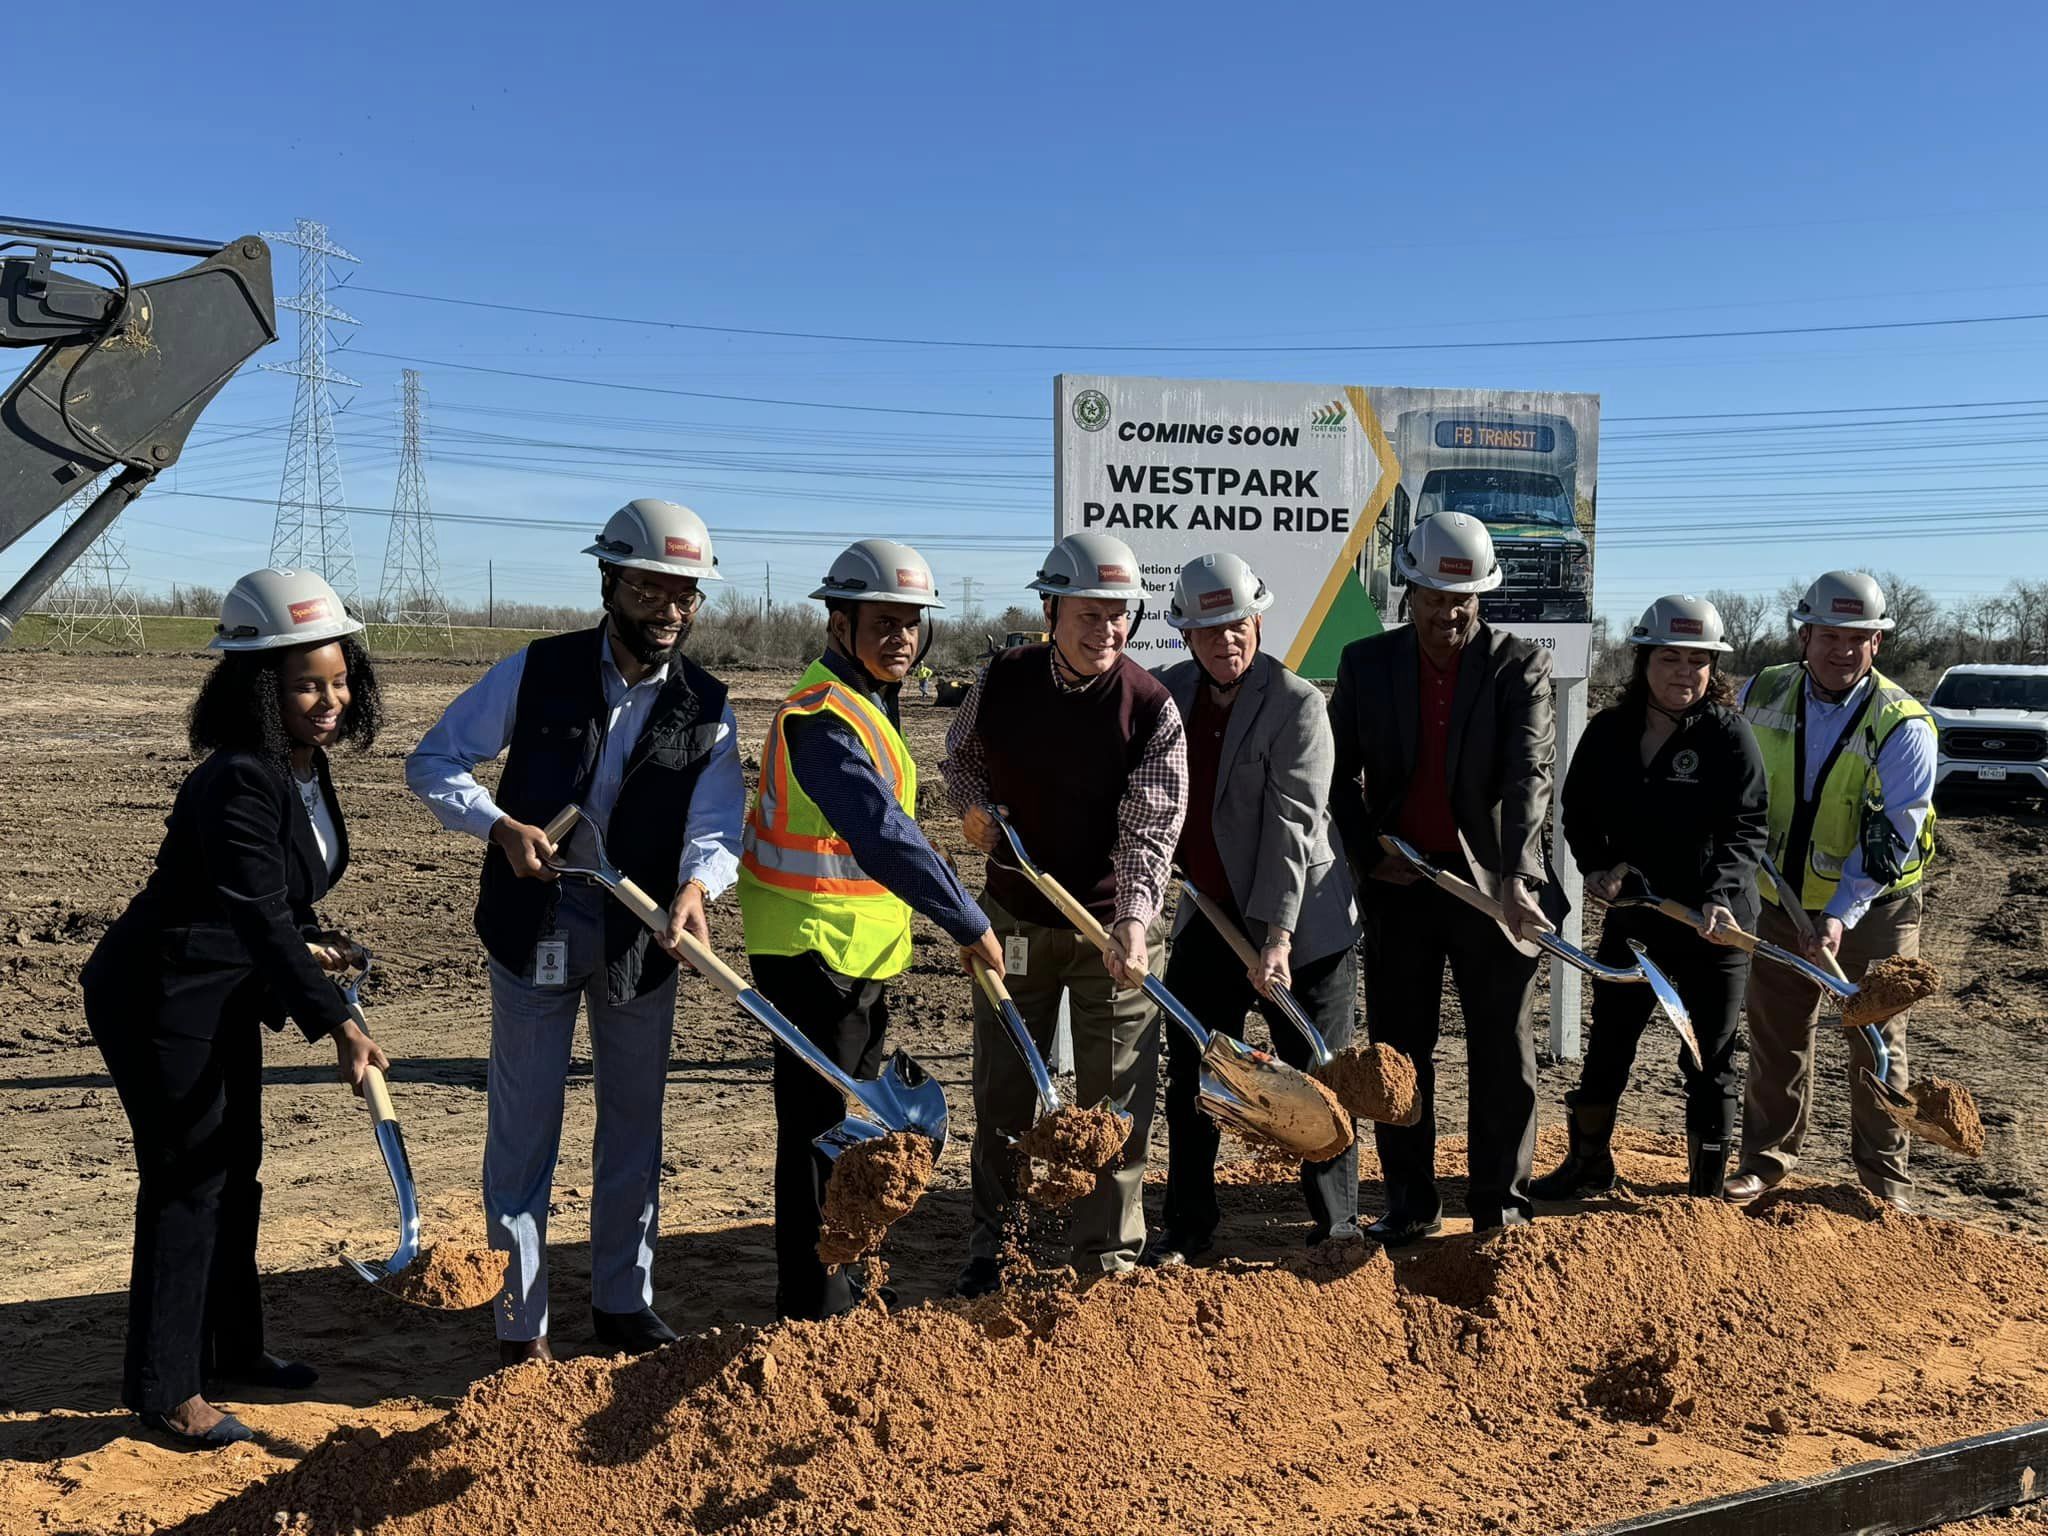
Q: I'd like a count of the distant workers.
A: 1